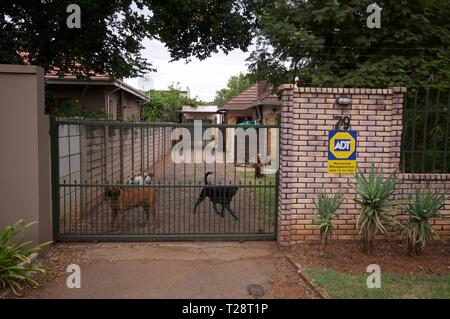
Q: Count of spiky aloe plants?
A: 3